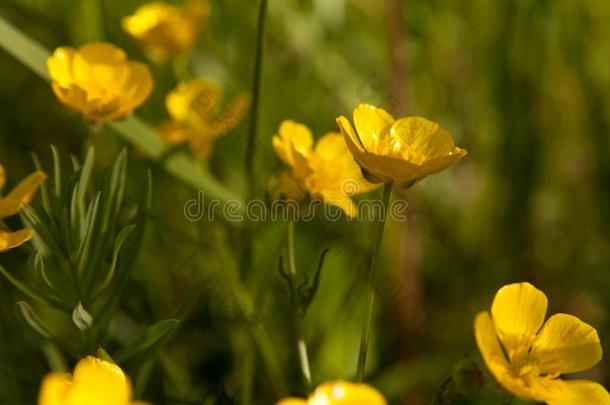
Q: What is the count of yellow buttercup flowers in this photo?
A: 9